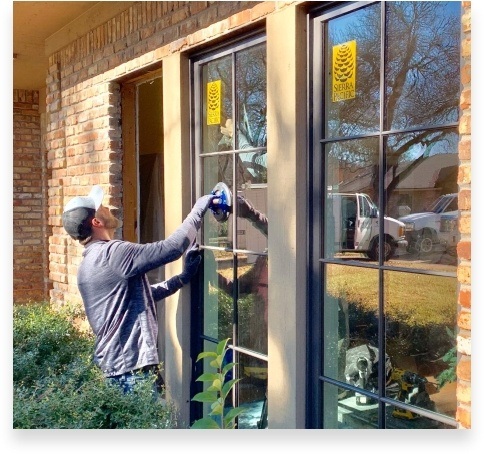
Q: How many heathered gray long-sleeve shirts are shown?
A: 1